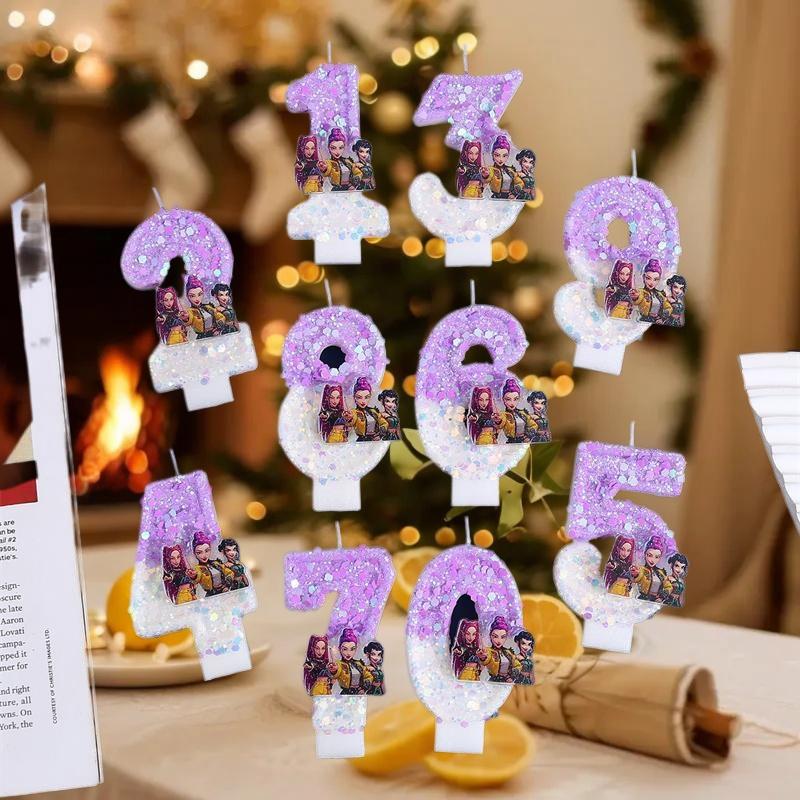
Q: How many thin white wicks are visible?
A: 10